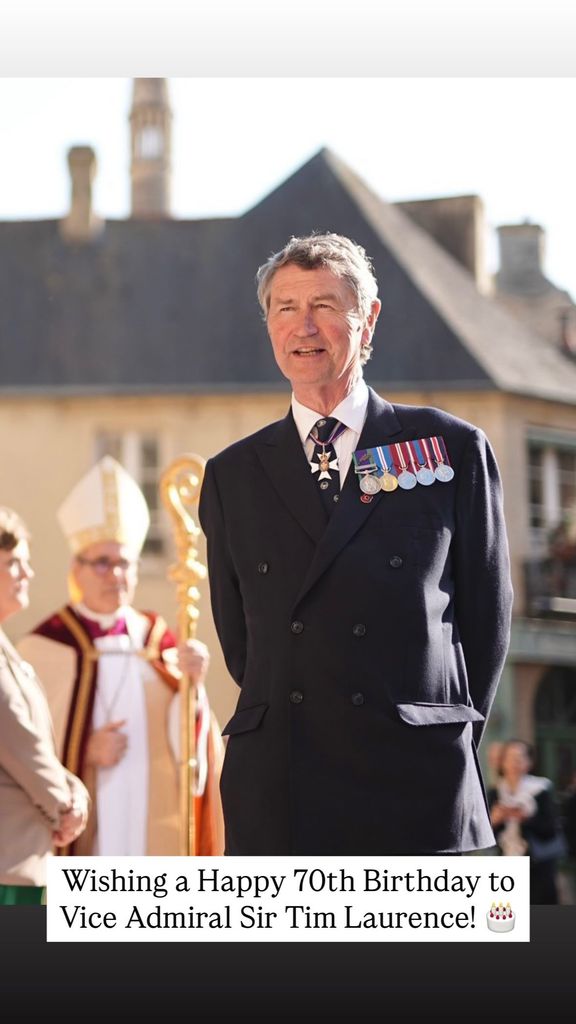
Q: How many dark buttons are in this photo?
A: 6